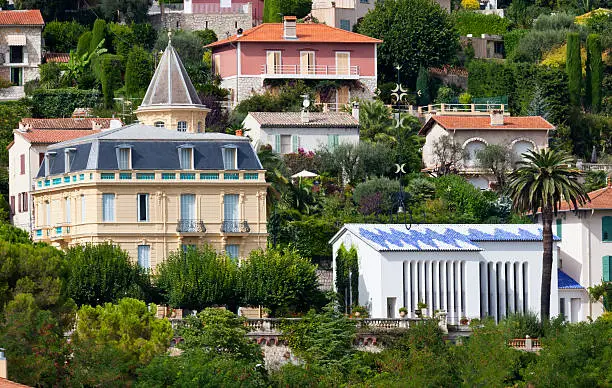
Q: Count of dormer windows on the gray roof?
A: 5